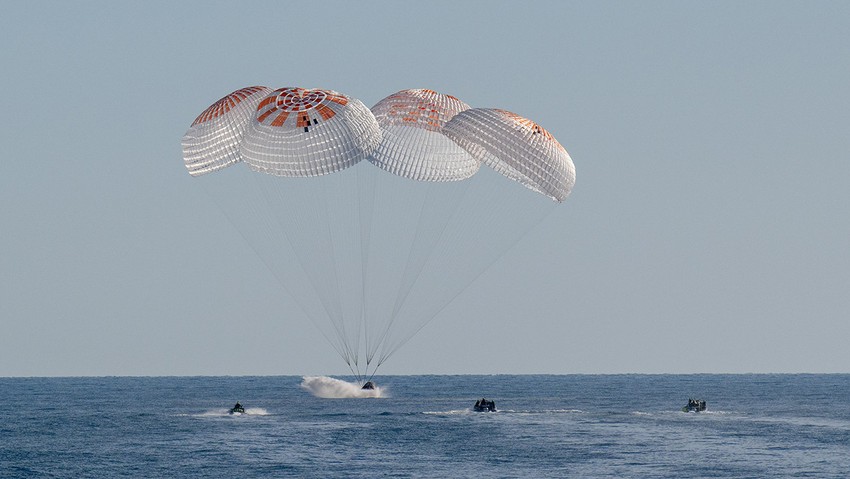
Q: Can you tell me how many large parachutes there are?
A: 4